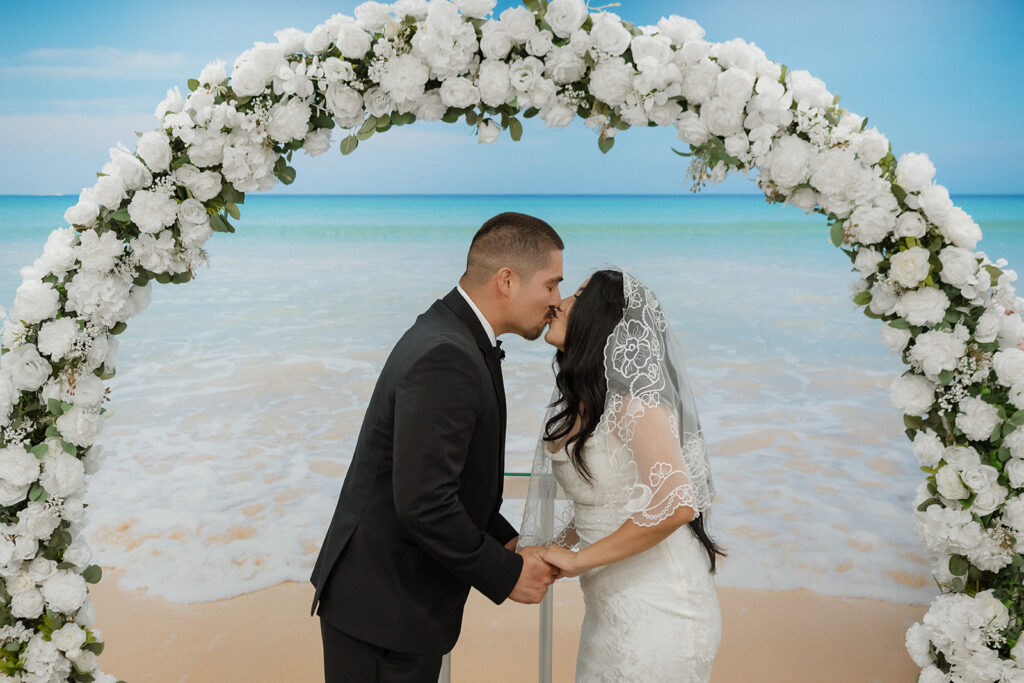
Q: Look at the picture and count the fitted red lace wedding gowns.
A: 0